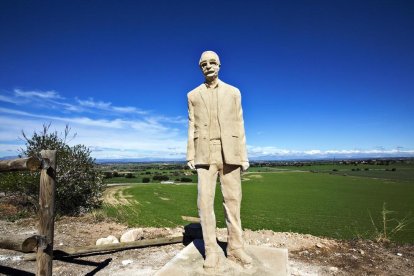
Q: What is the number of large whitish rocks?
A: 2